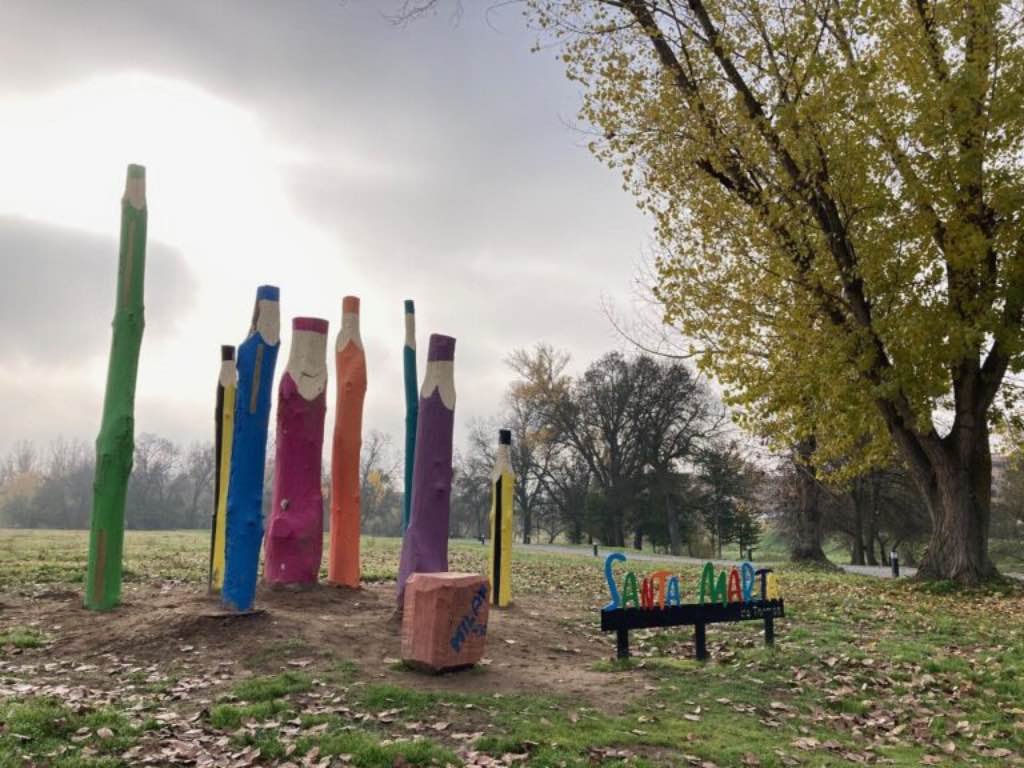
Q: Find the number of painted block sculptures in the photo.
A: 1